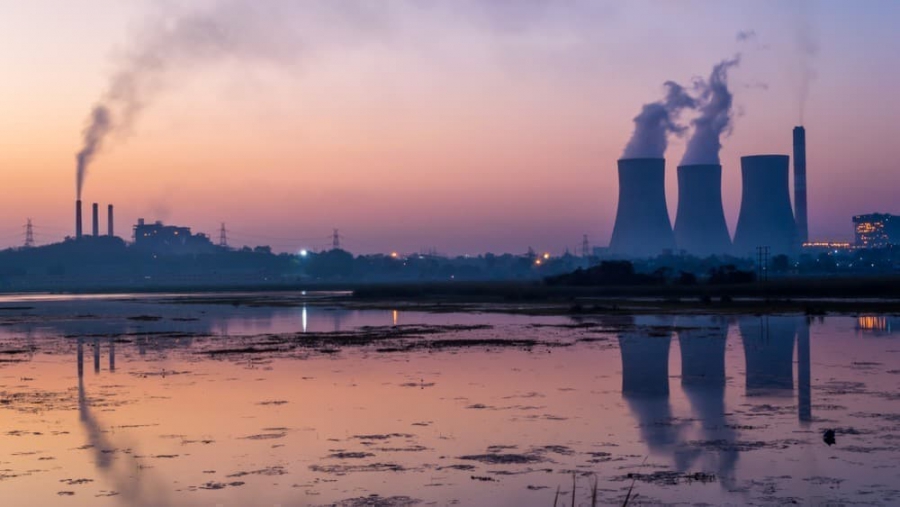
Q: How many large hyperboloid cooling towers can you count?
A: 3